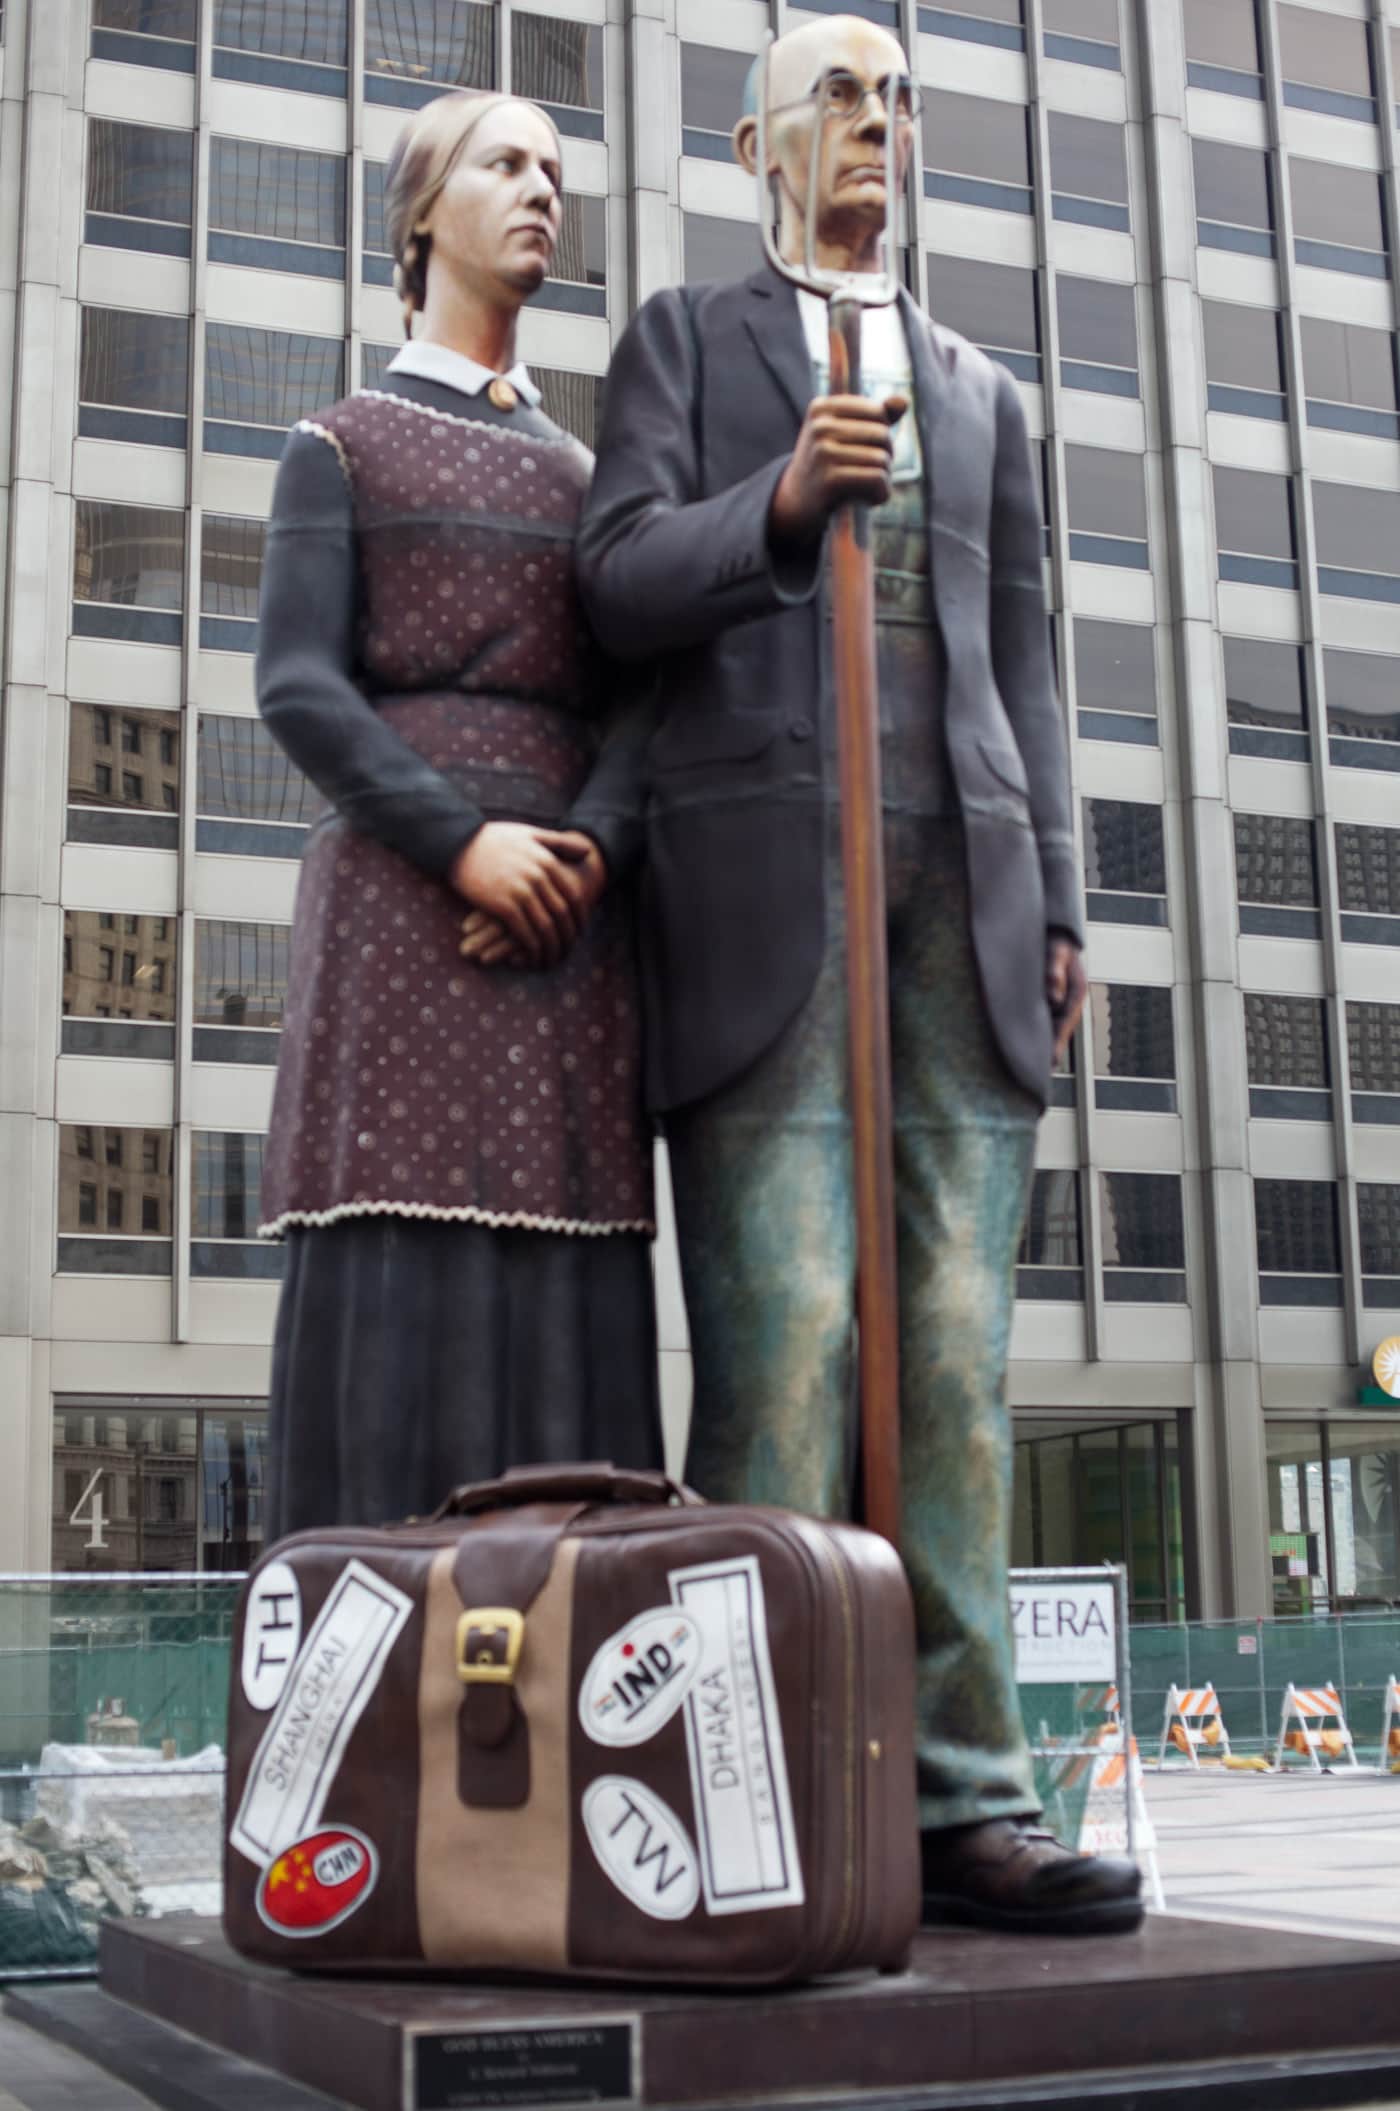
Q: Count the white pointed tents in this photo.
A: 0